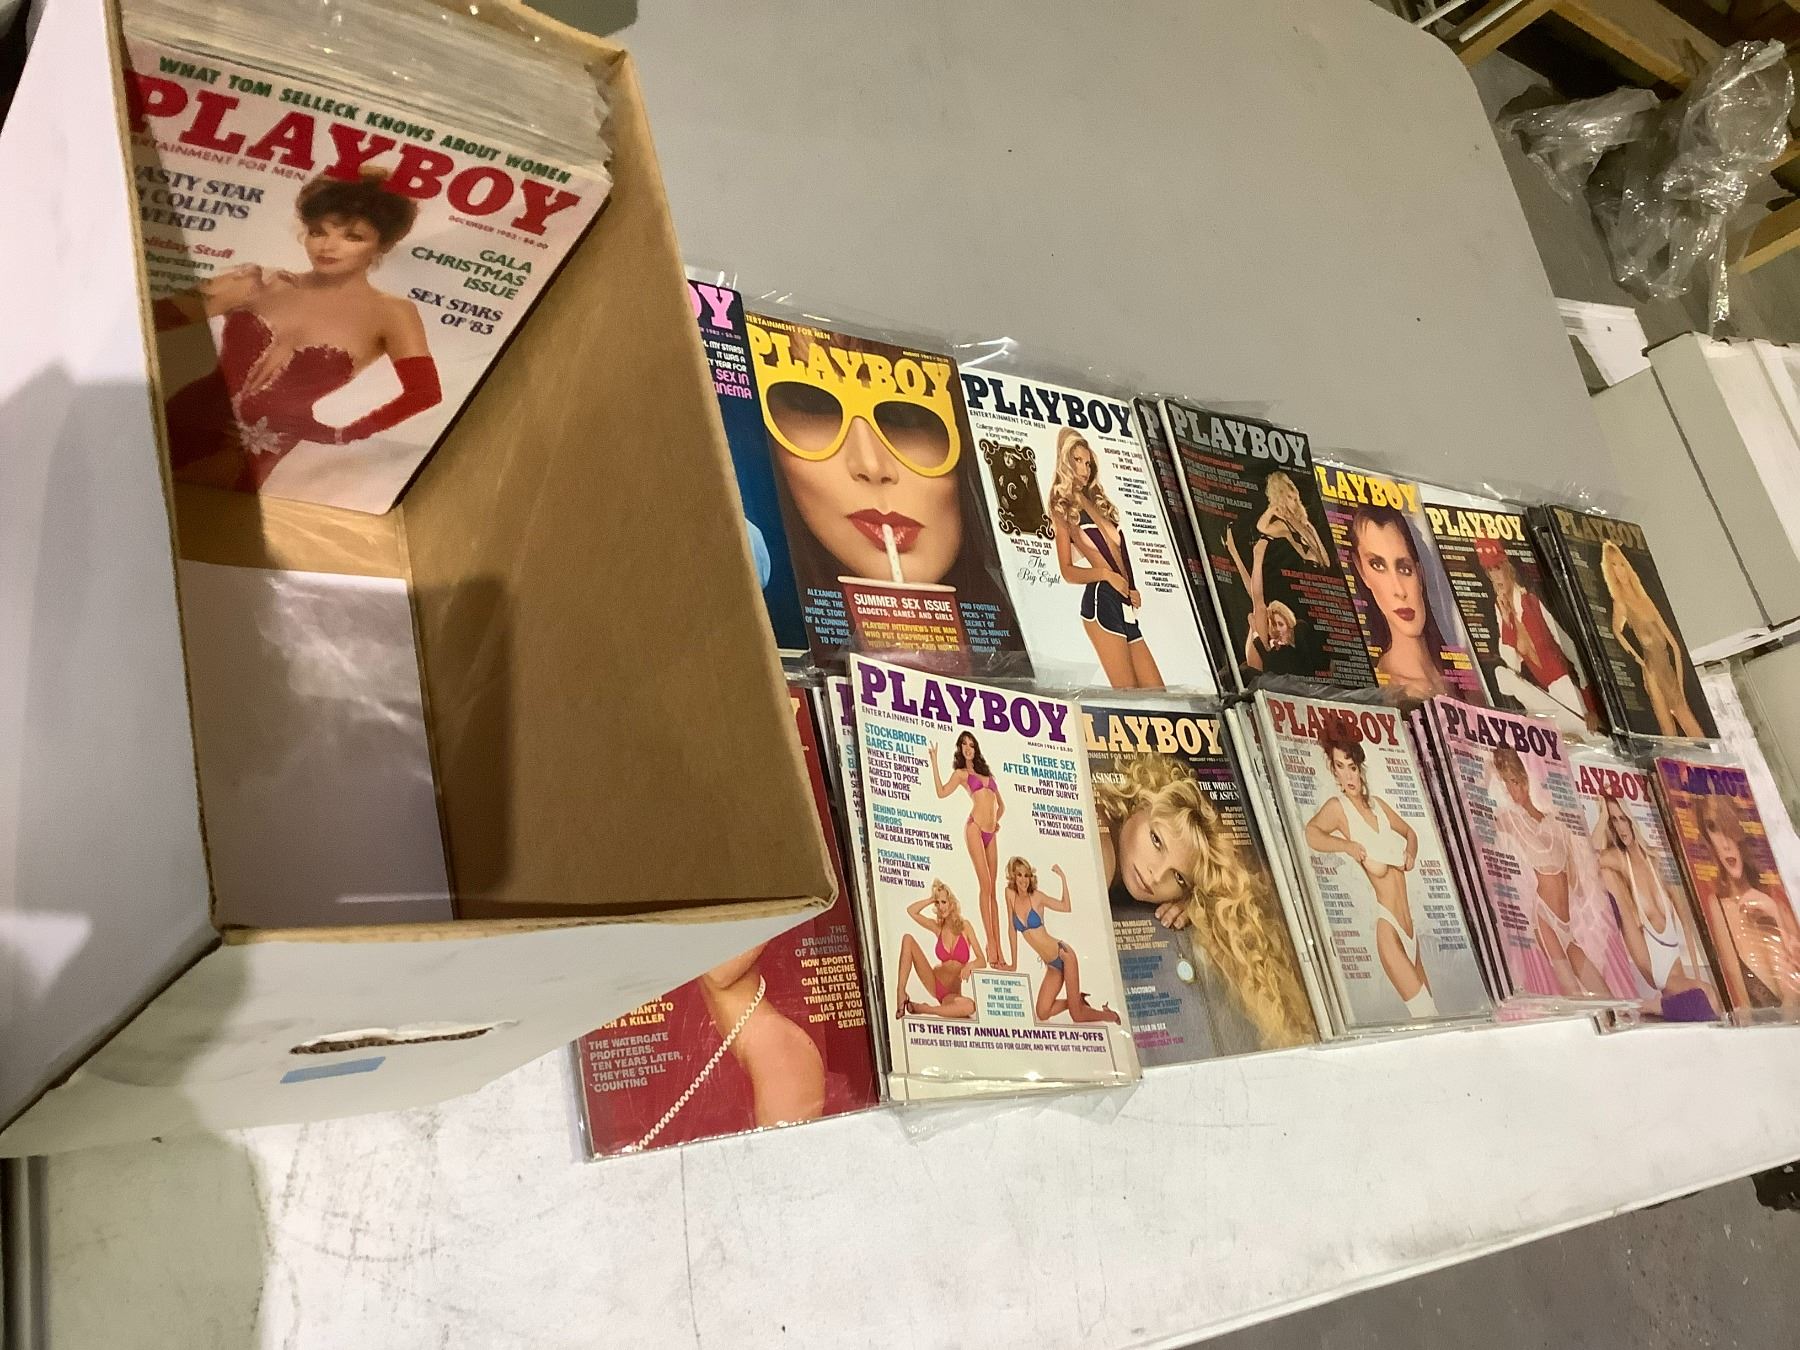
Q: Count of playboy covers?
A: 15